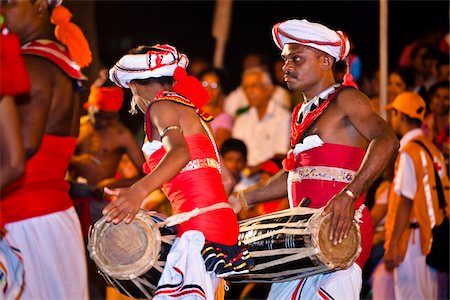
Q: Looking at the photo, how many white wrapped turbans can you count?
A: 2